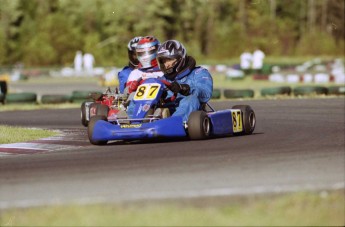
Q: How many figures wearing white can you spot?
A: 4